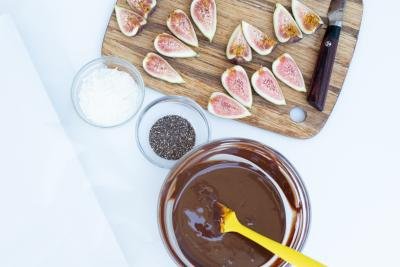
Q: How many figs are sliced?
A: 14